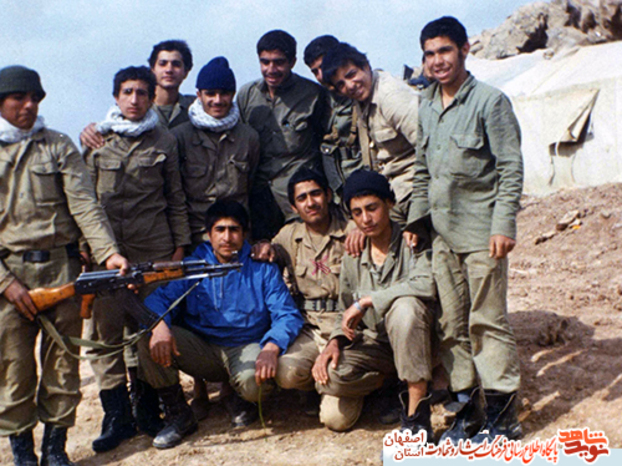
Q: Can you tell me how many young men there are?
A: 11